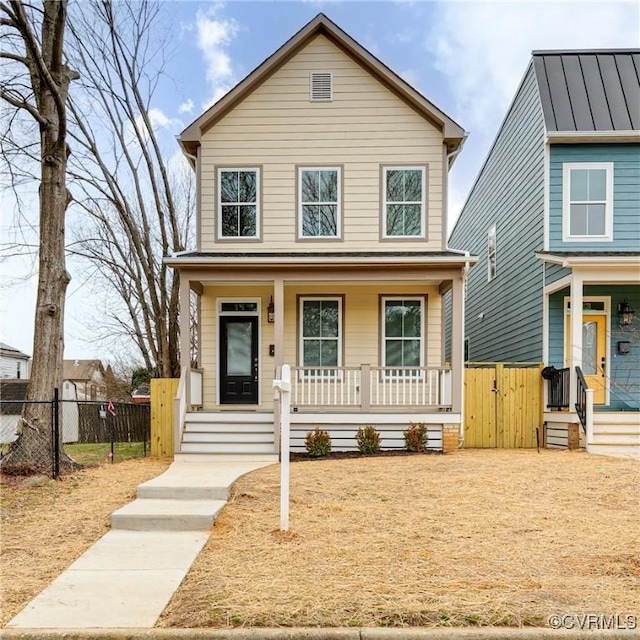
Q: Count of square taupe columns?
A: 3